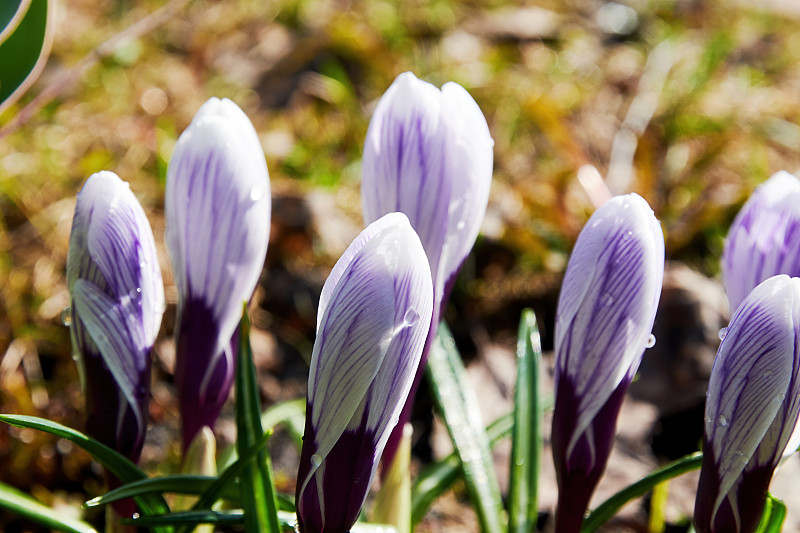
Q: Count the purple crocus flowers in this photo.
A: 7